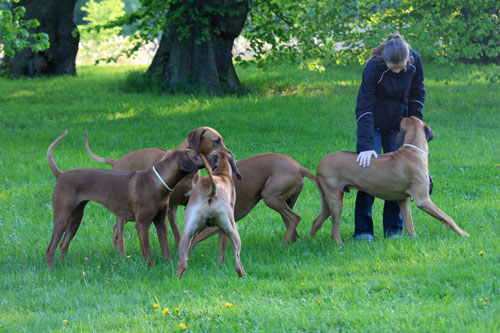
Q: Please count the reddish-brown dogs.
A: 5